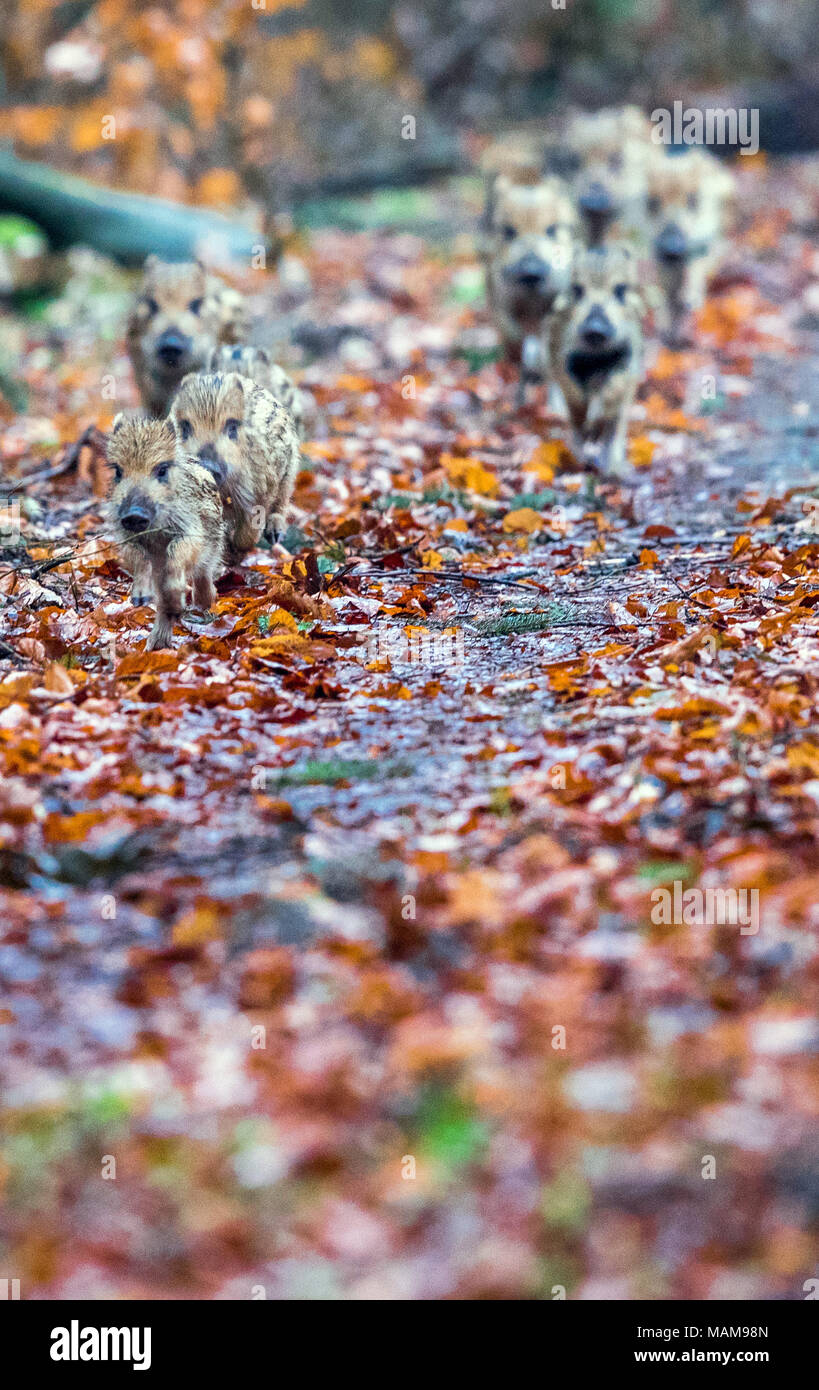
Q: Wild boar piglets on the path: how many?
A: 9